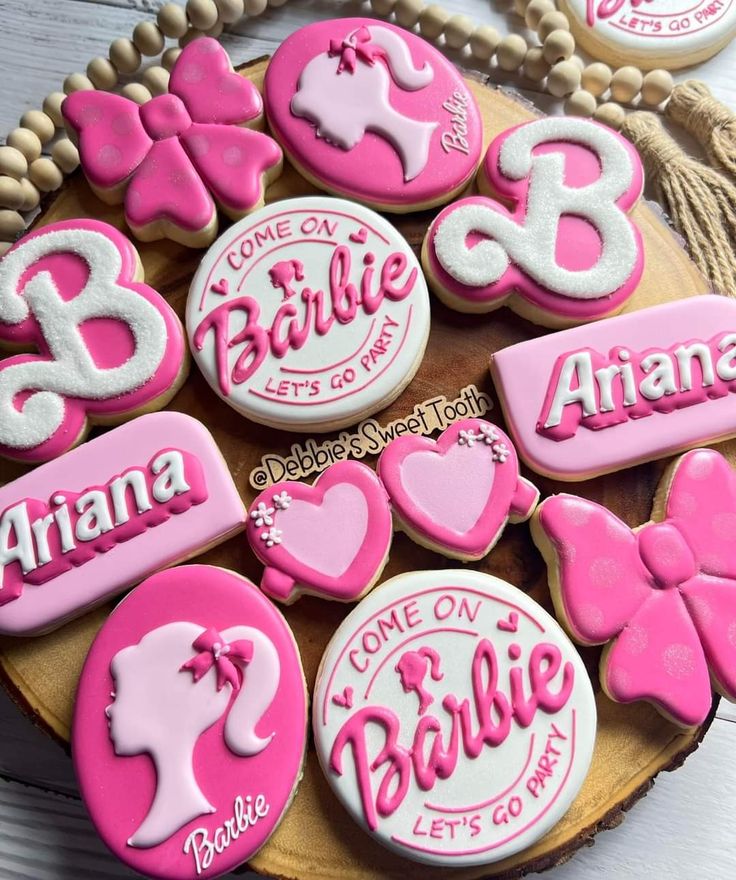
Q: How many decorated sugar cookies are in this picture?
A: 12